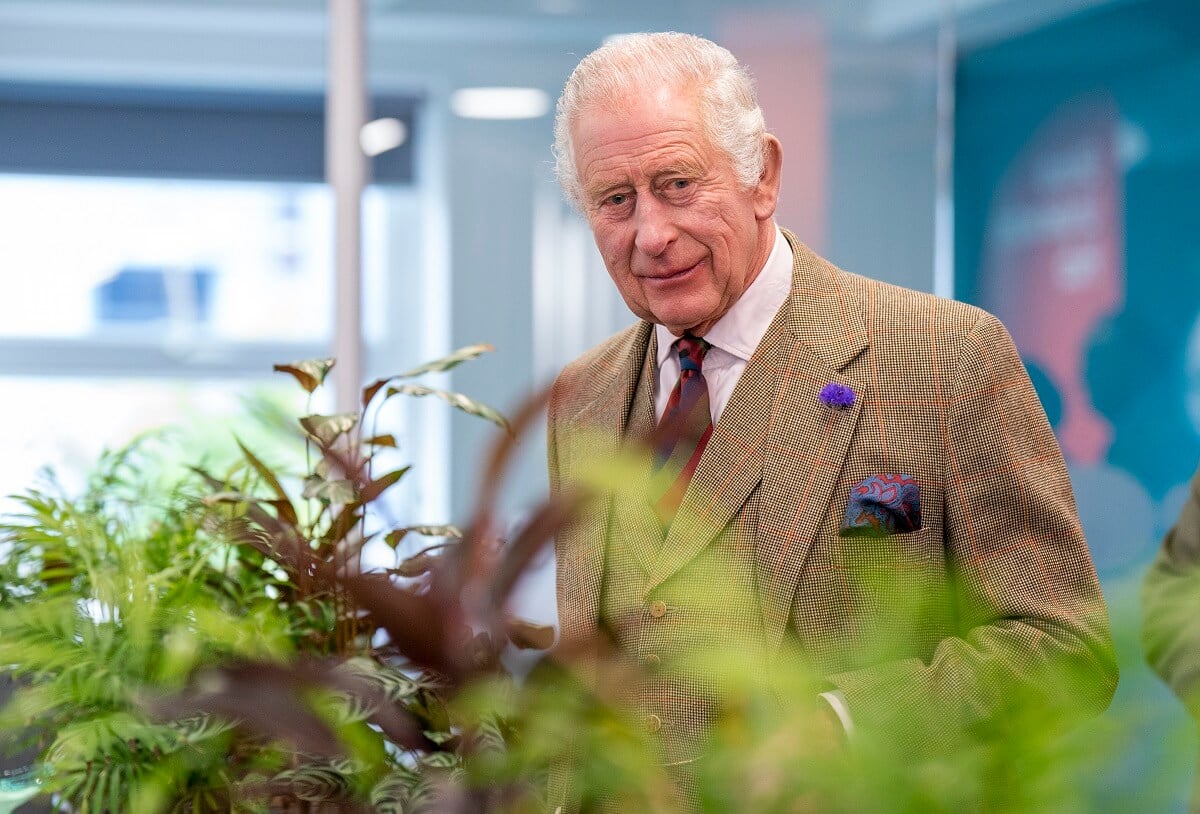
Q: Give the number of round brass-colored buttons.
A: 3